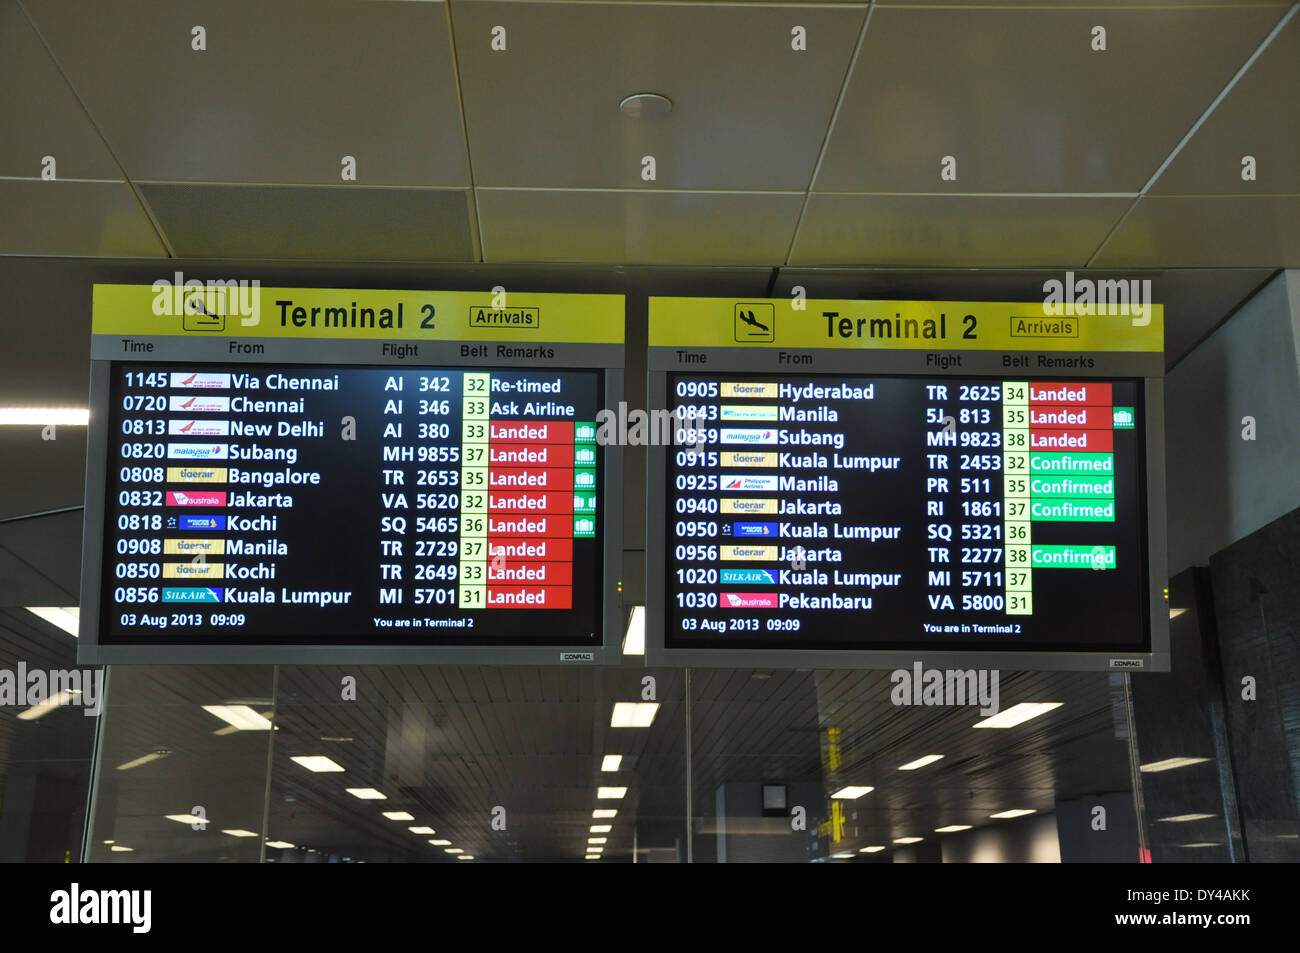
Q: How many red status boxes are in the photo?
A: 11